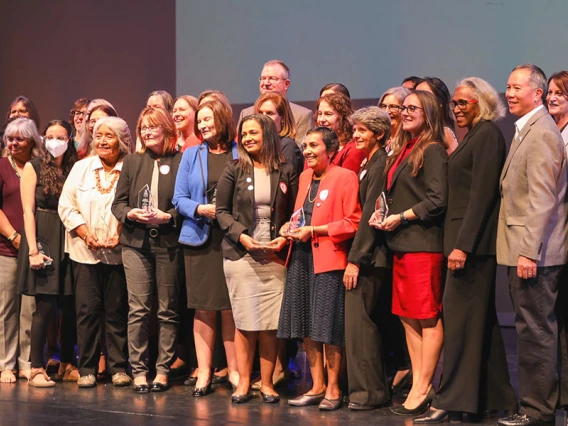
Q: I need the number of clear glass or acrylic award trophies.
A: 7